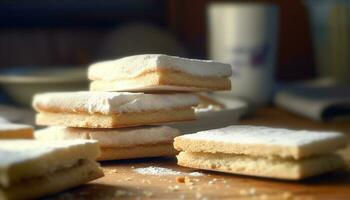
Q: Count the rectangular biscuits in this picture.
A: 6